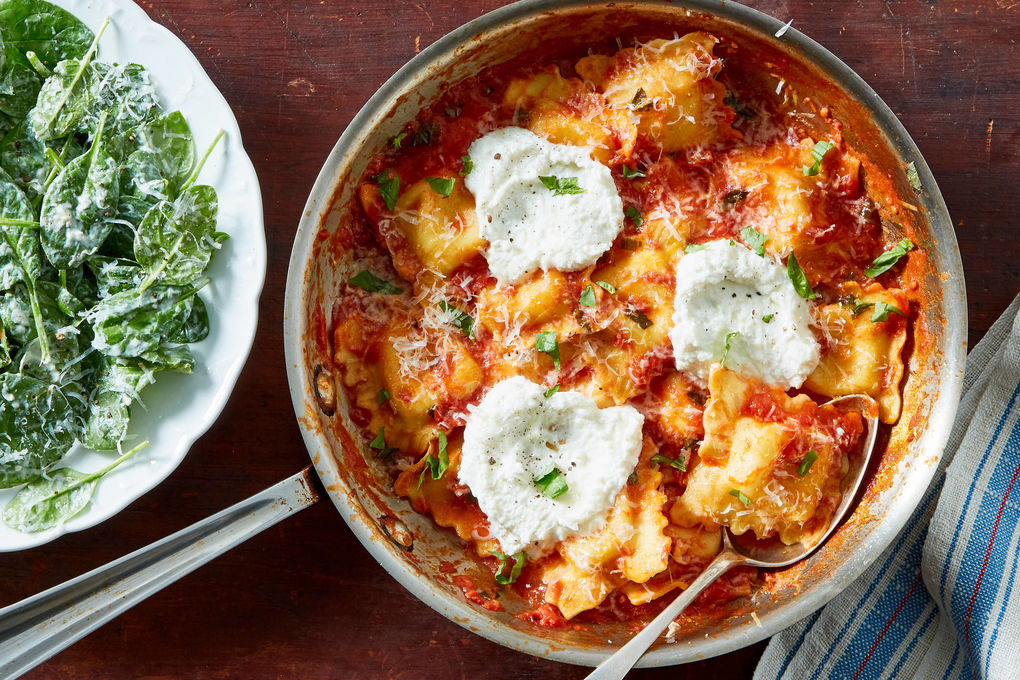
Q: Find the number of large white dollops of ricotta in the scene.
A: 3